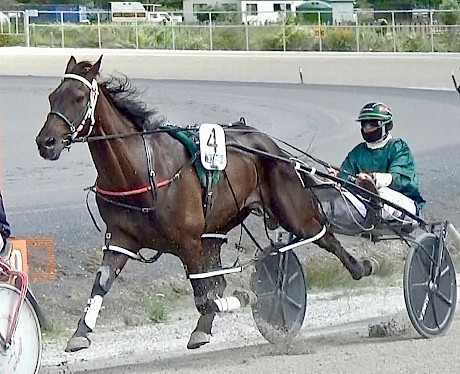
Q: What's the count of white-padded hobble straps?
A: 4